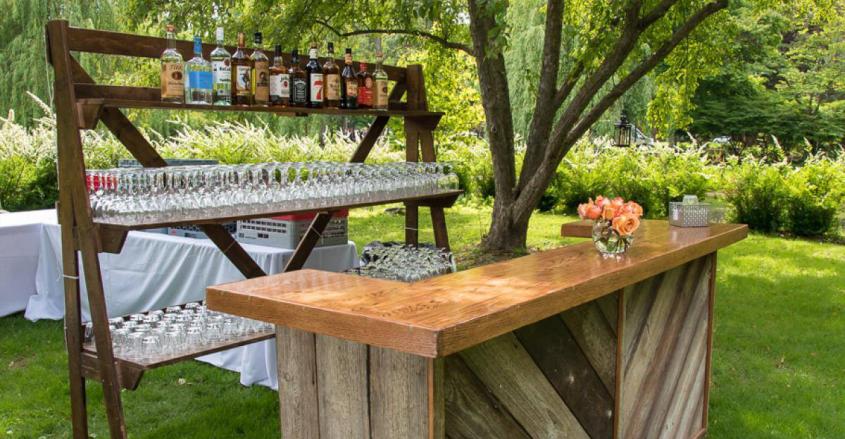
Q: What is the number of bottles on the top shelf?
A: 12